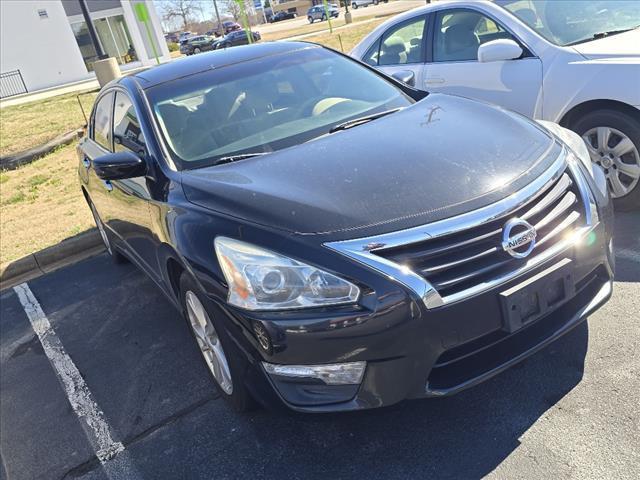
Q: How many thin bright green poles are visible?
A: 3